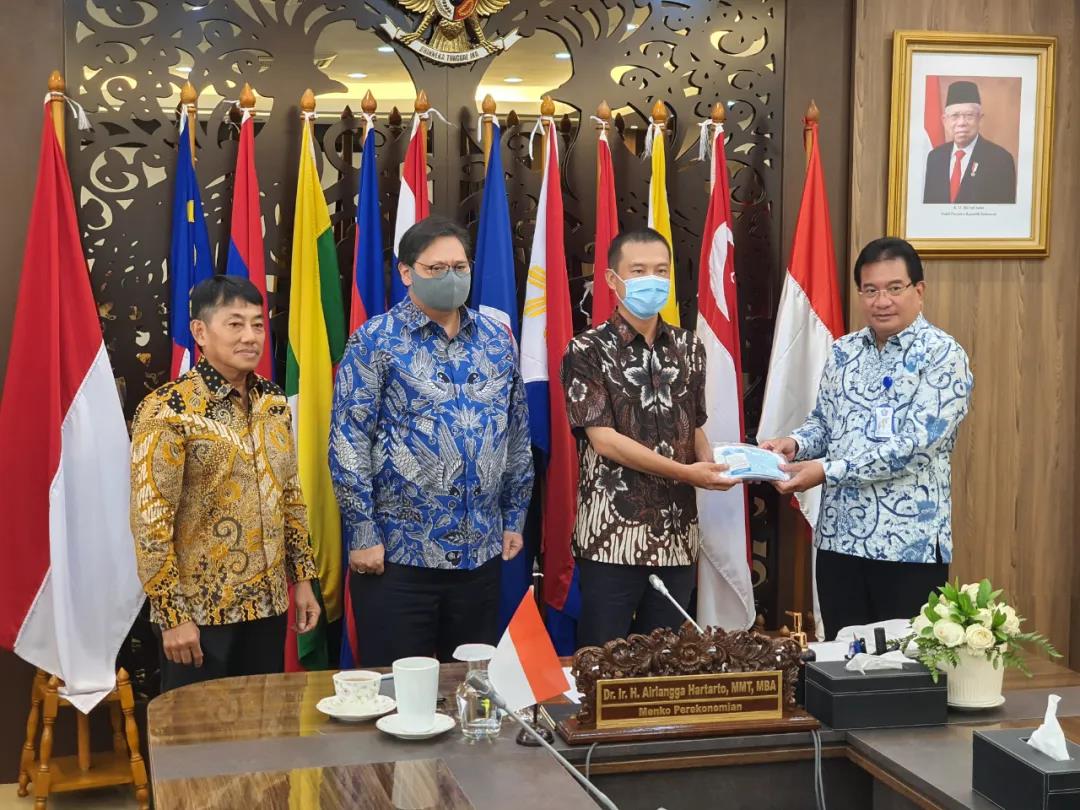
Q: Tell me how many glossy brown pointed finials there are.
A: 12